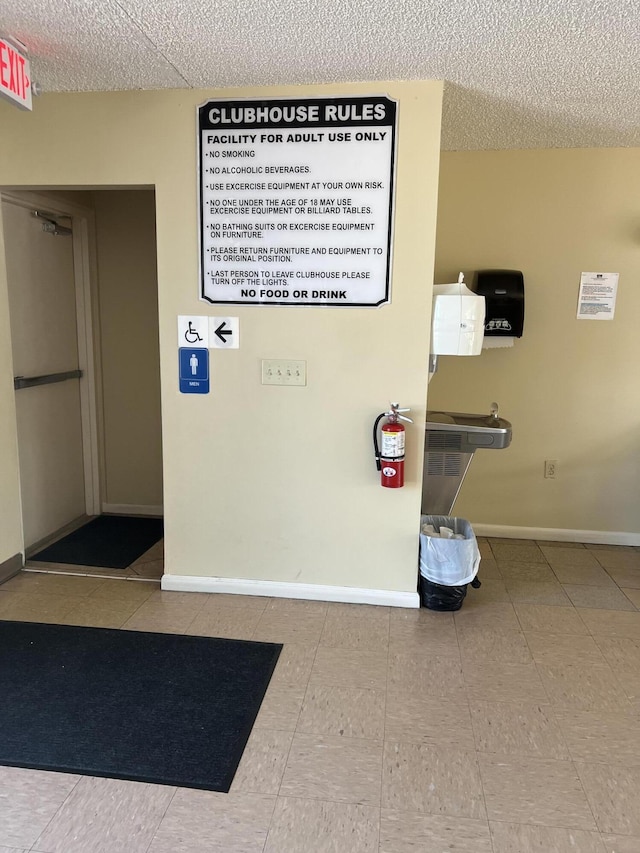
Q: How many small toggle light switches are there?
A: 4